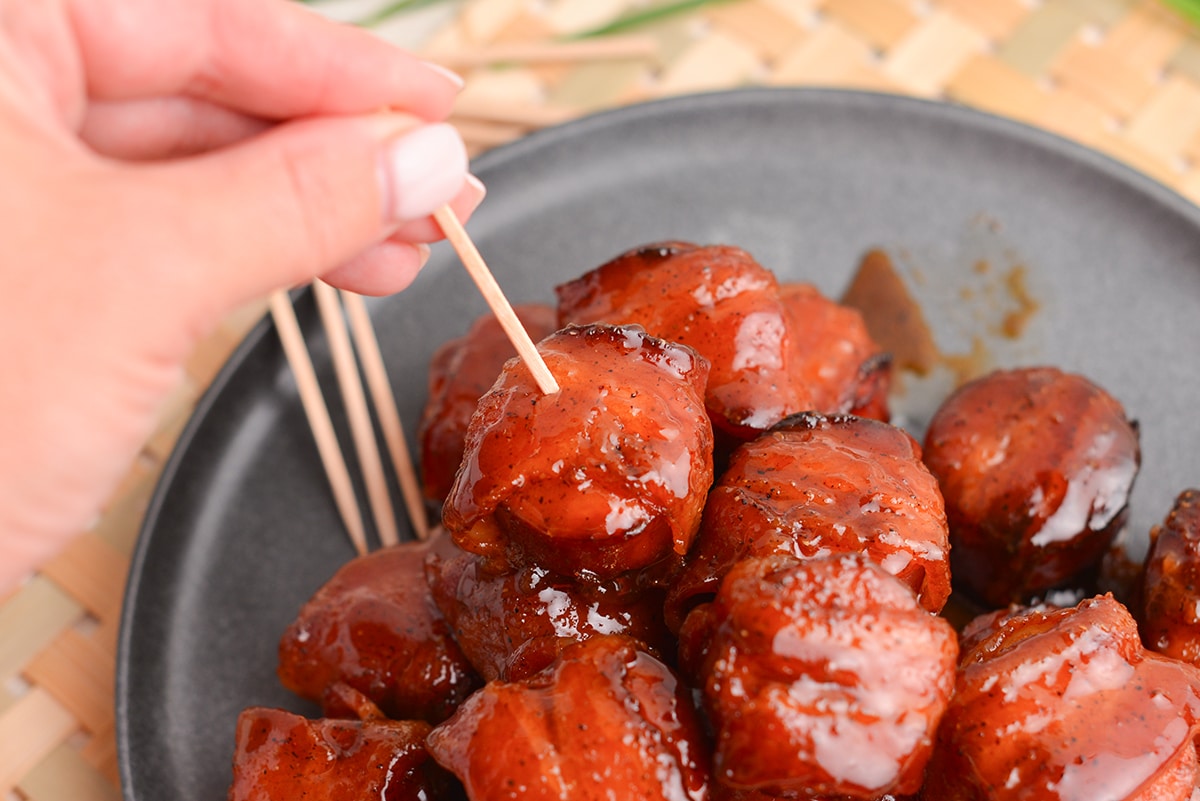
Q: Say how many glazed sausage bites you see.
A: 13